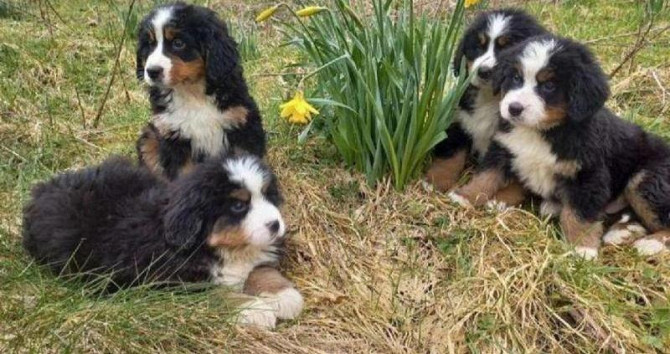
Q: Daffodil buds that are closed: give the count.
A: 2